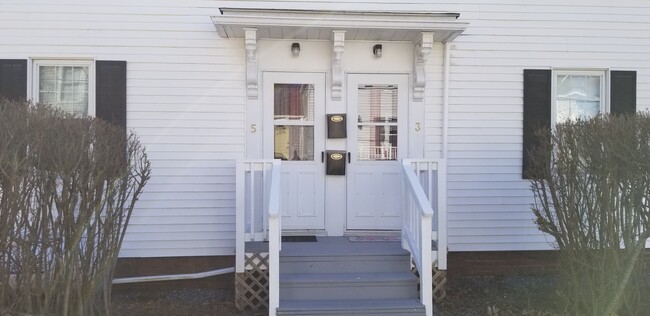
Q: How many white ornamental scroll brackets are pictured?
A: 3